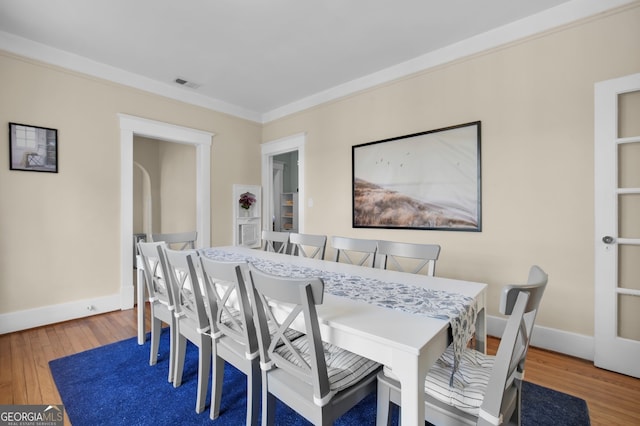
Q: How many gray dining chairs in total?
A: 10